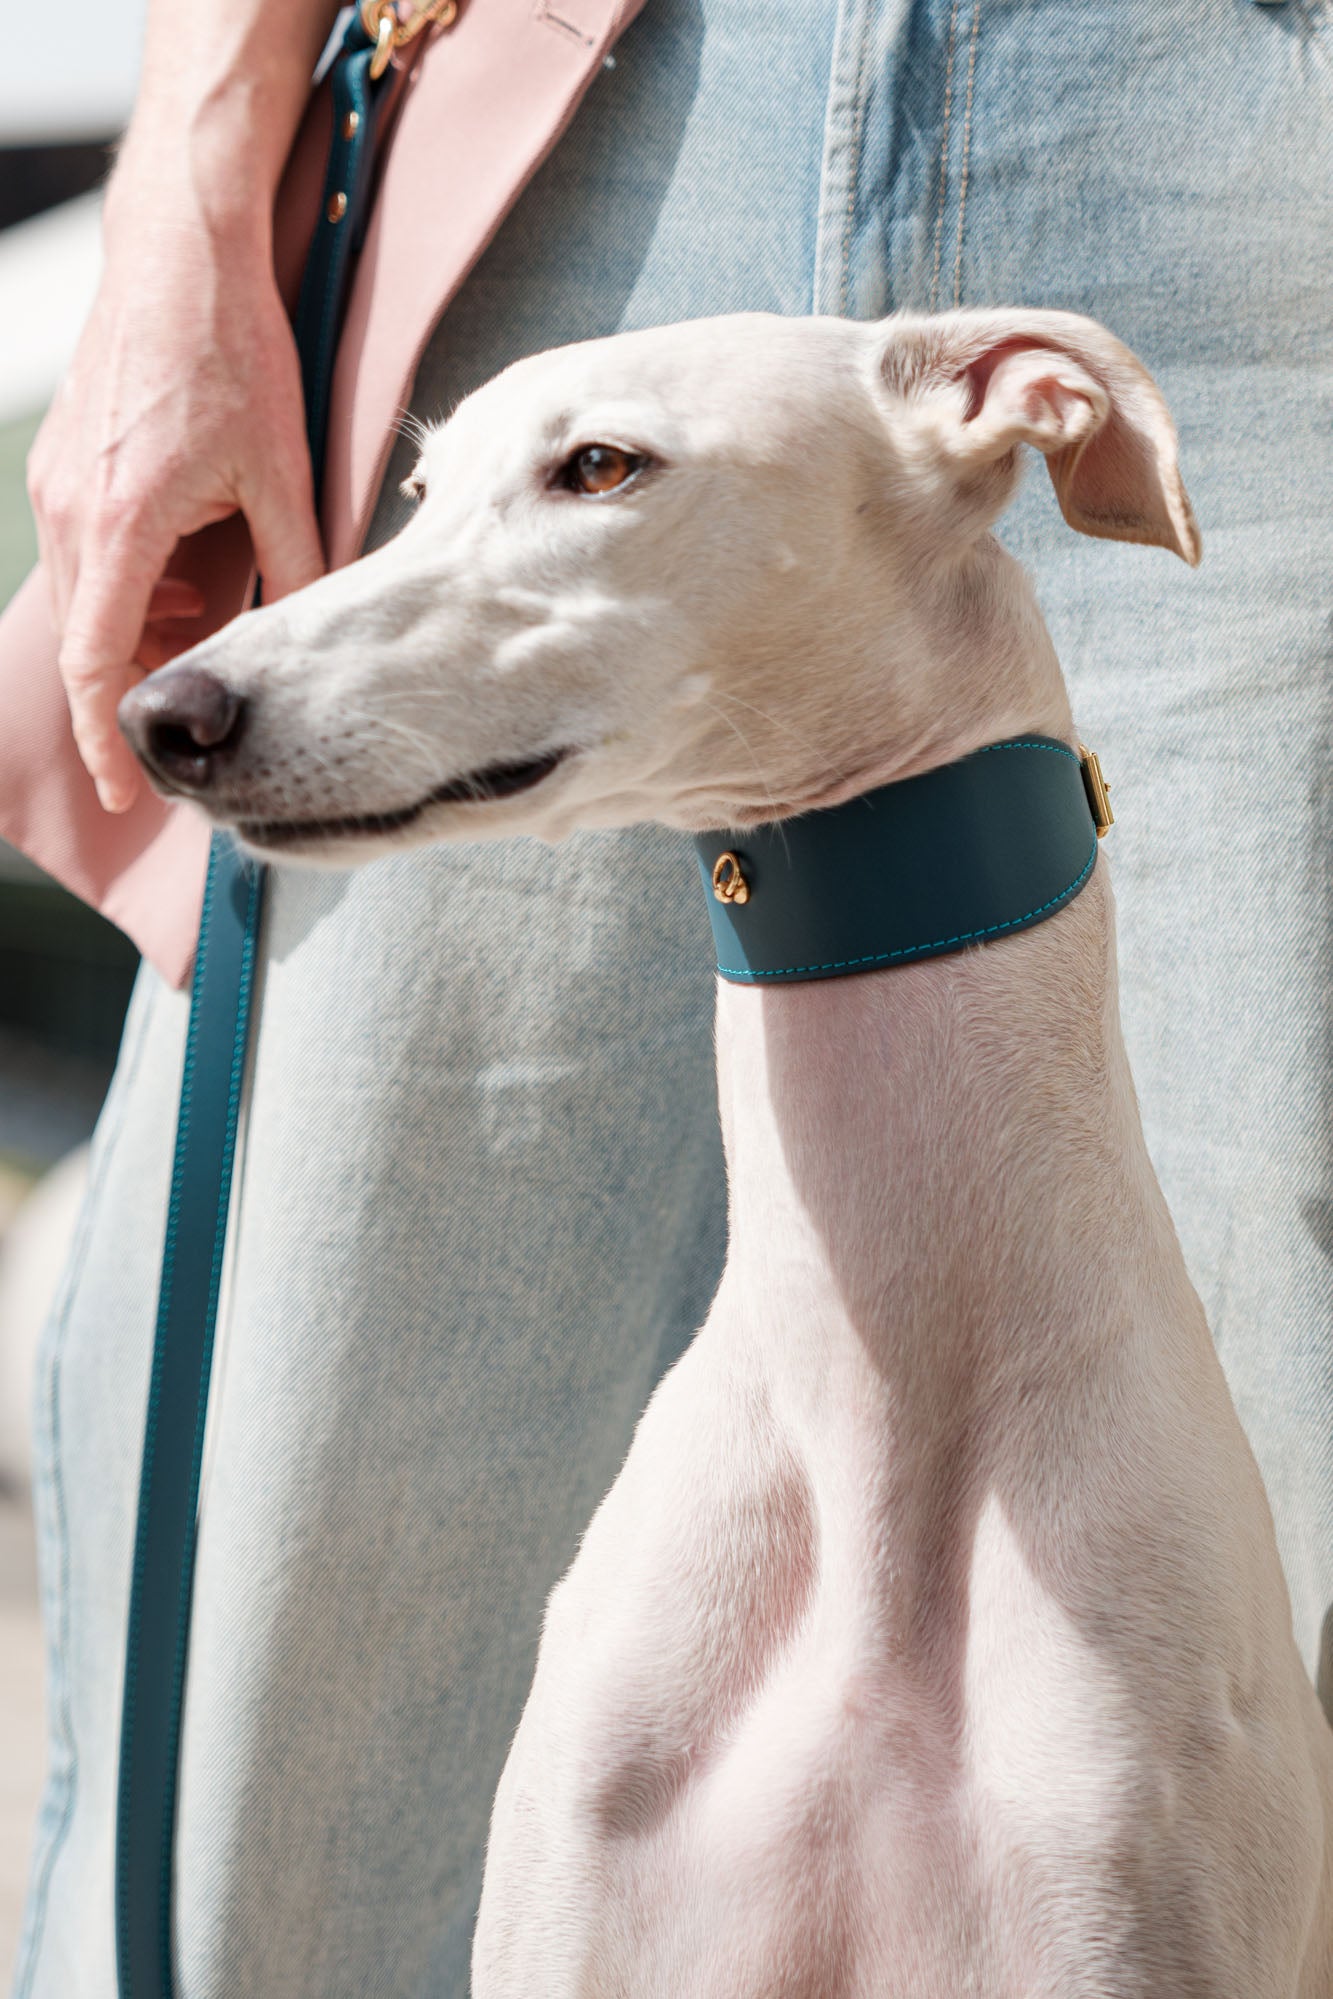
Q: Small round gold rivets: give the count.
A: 2